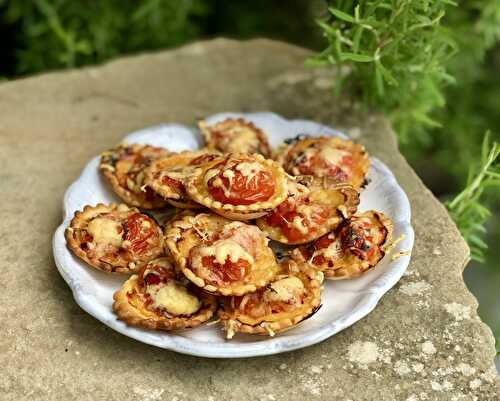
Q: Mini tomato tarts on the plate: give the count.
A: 11